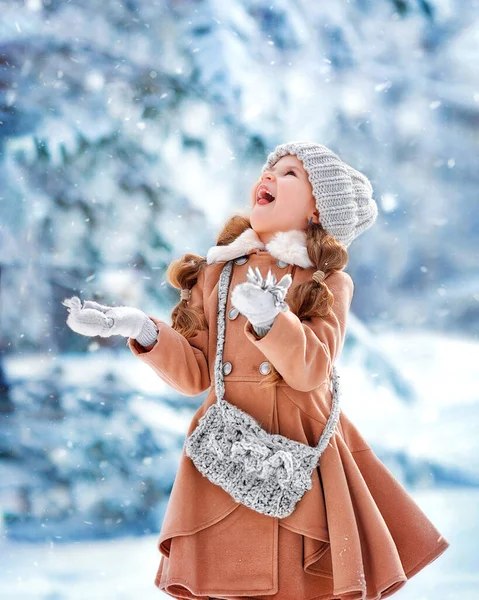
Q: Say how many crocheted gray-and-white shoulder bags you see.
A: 1